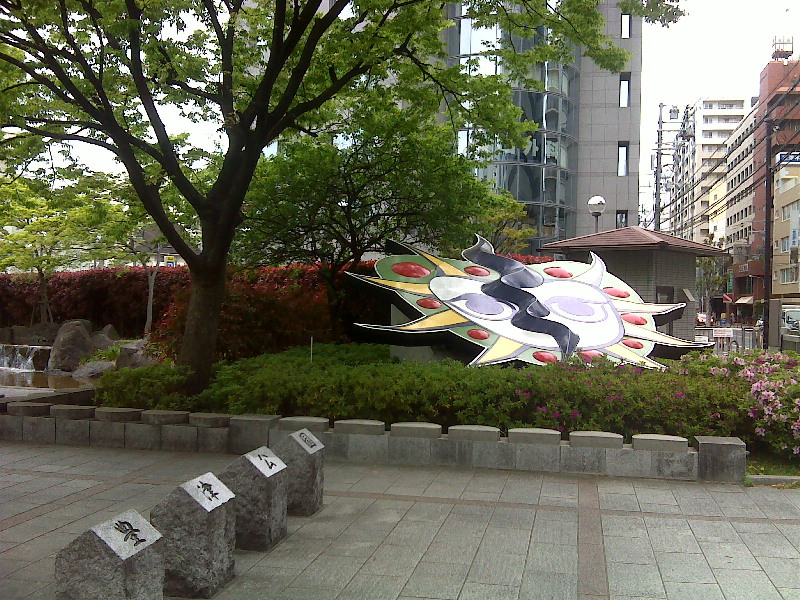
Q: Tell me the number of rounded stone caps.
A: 12